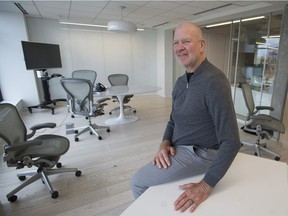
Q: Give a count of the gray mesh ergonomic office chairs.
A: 5